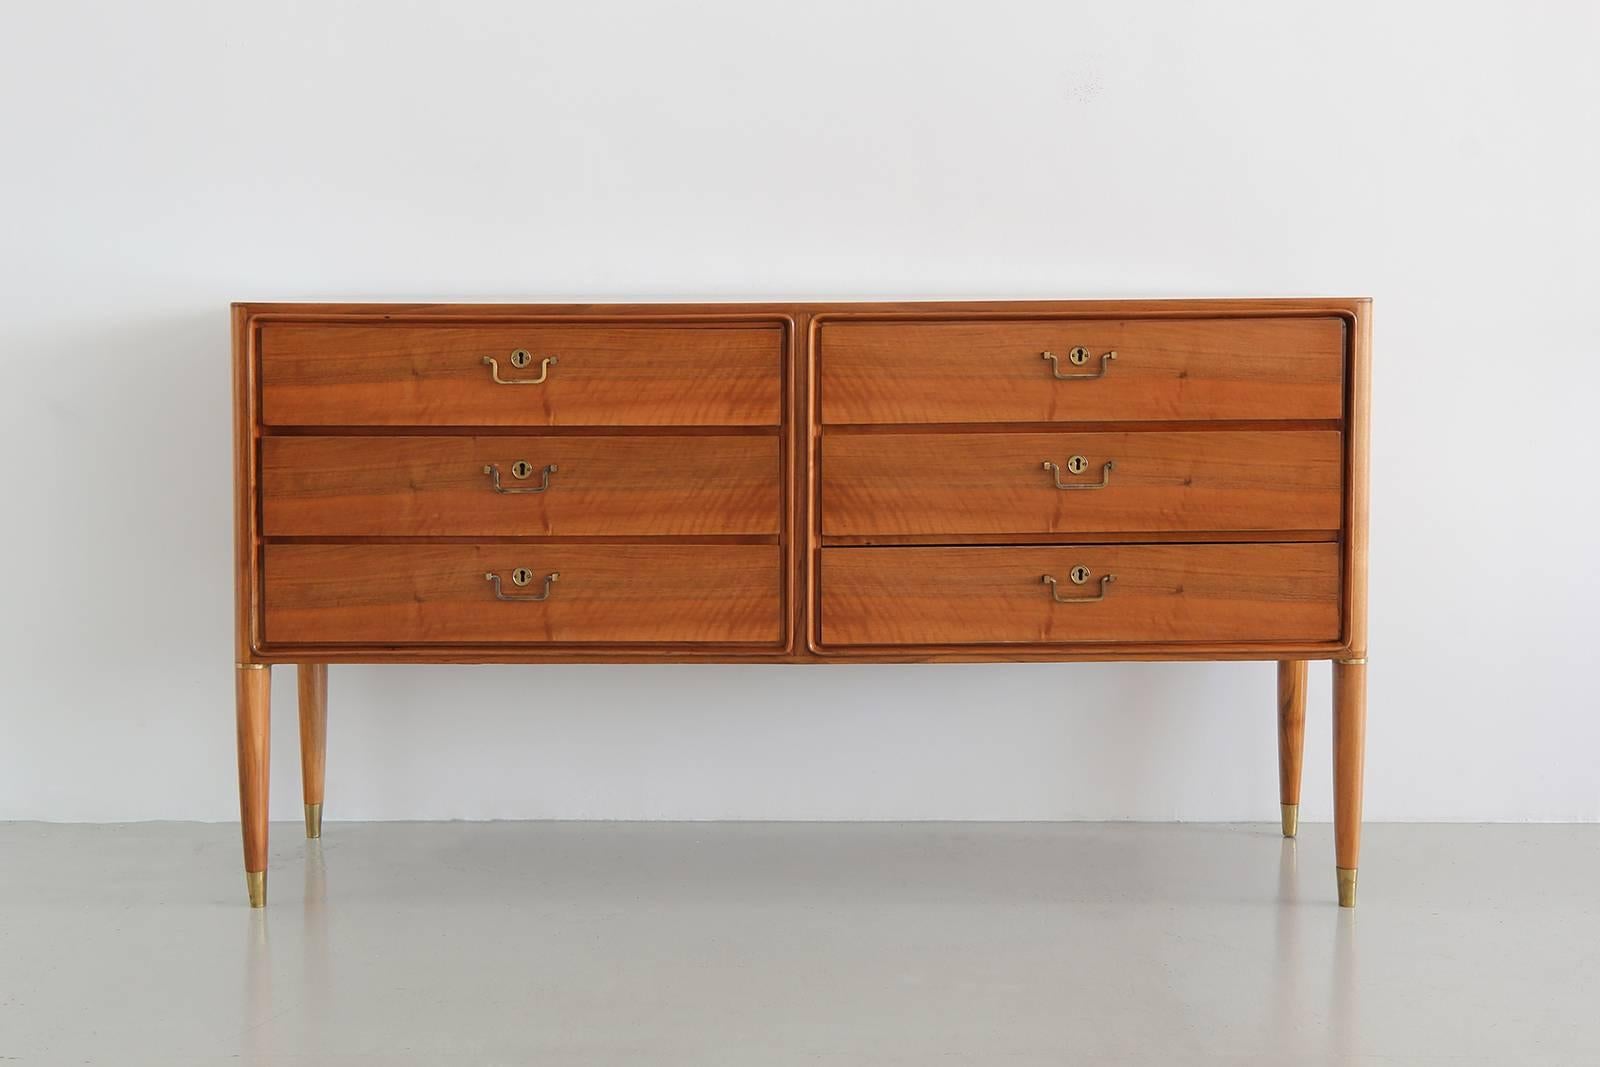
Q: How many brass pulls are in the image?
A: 6